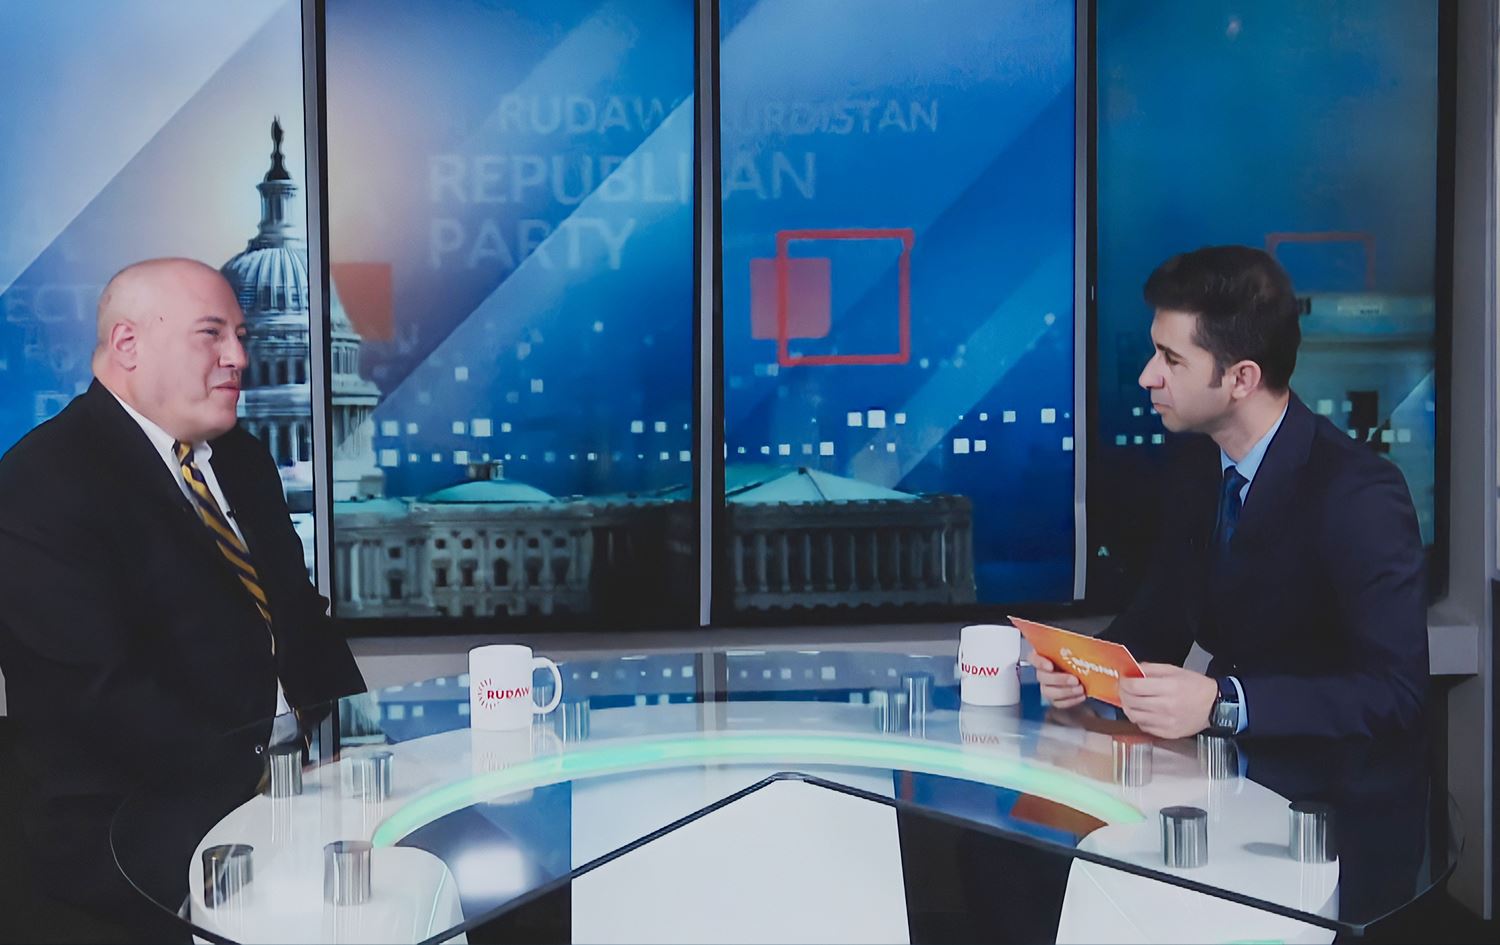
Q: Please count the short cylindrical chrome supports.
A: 12